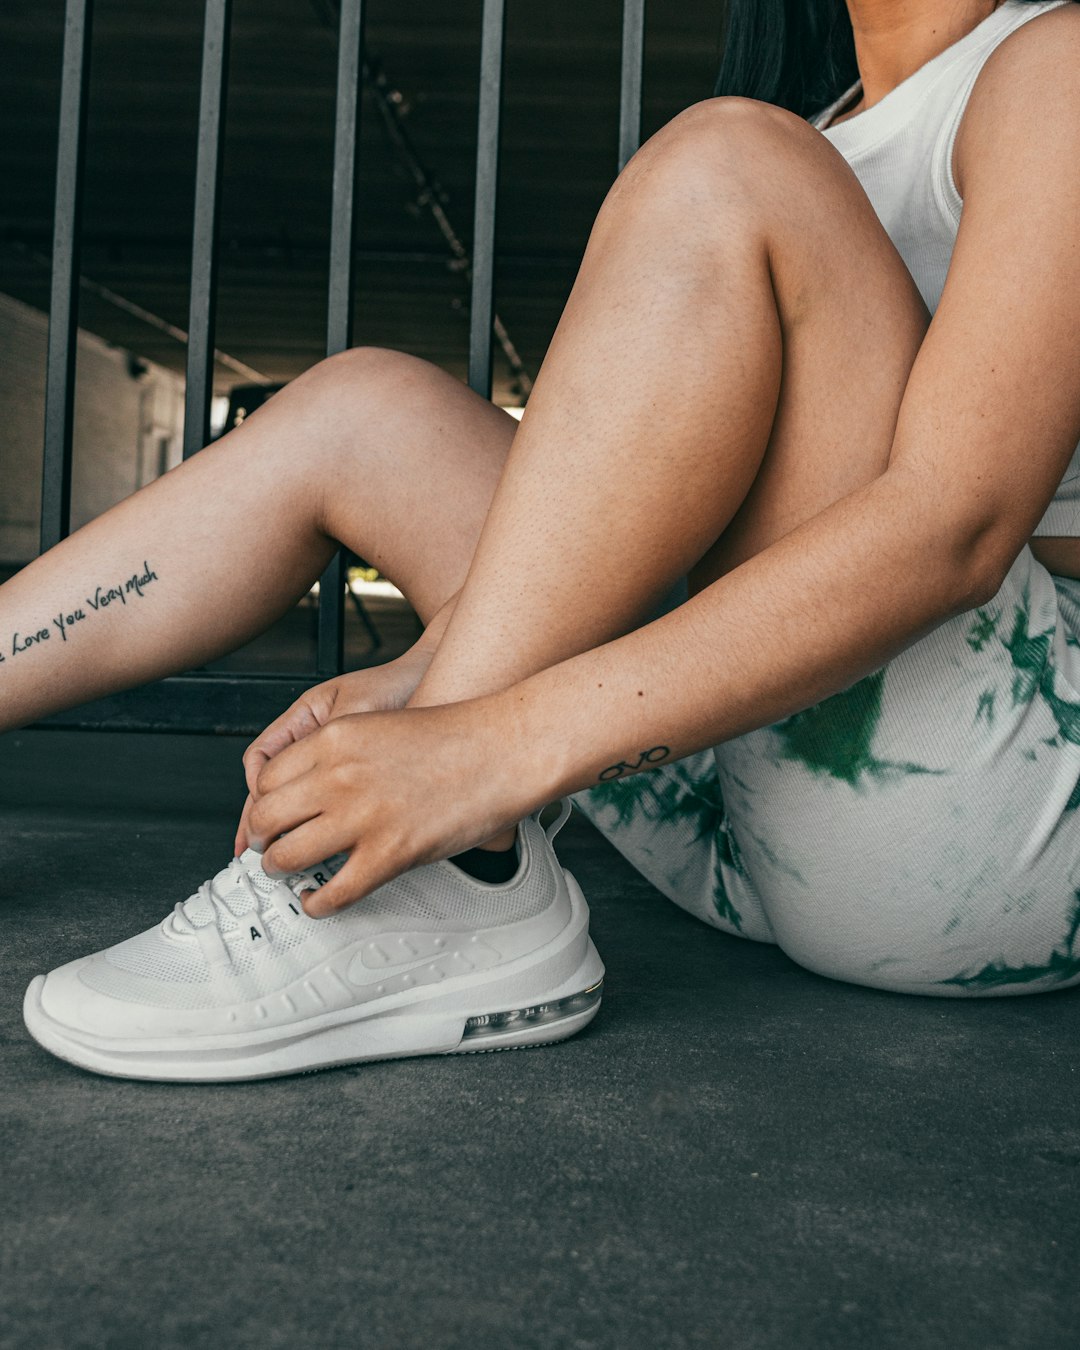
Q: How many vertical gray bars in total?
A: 5